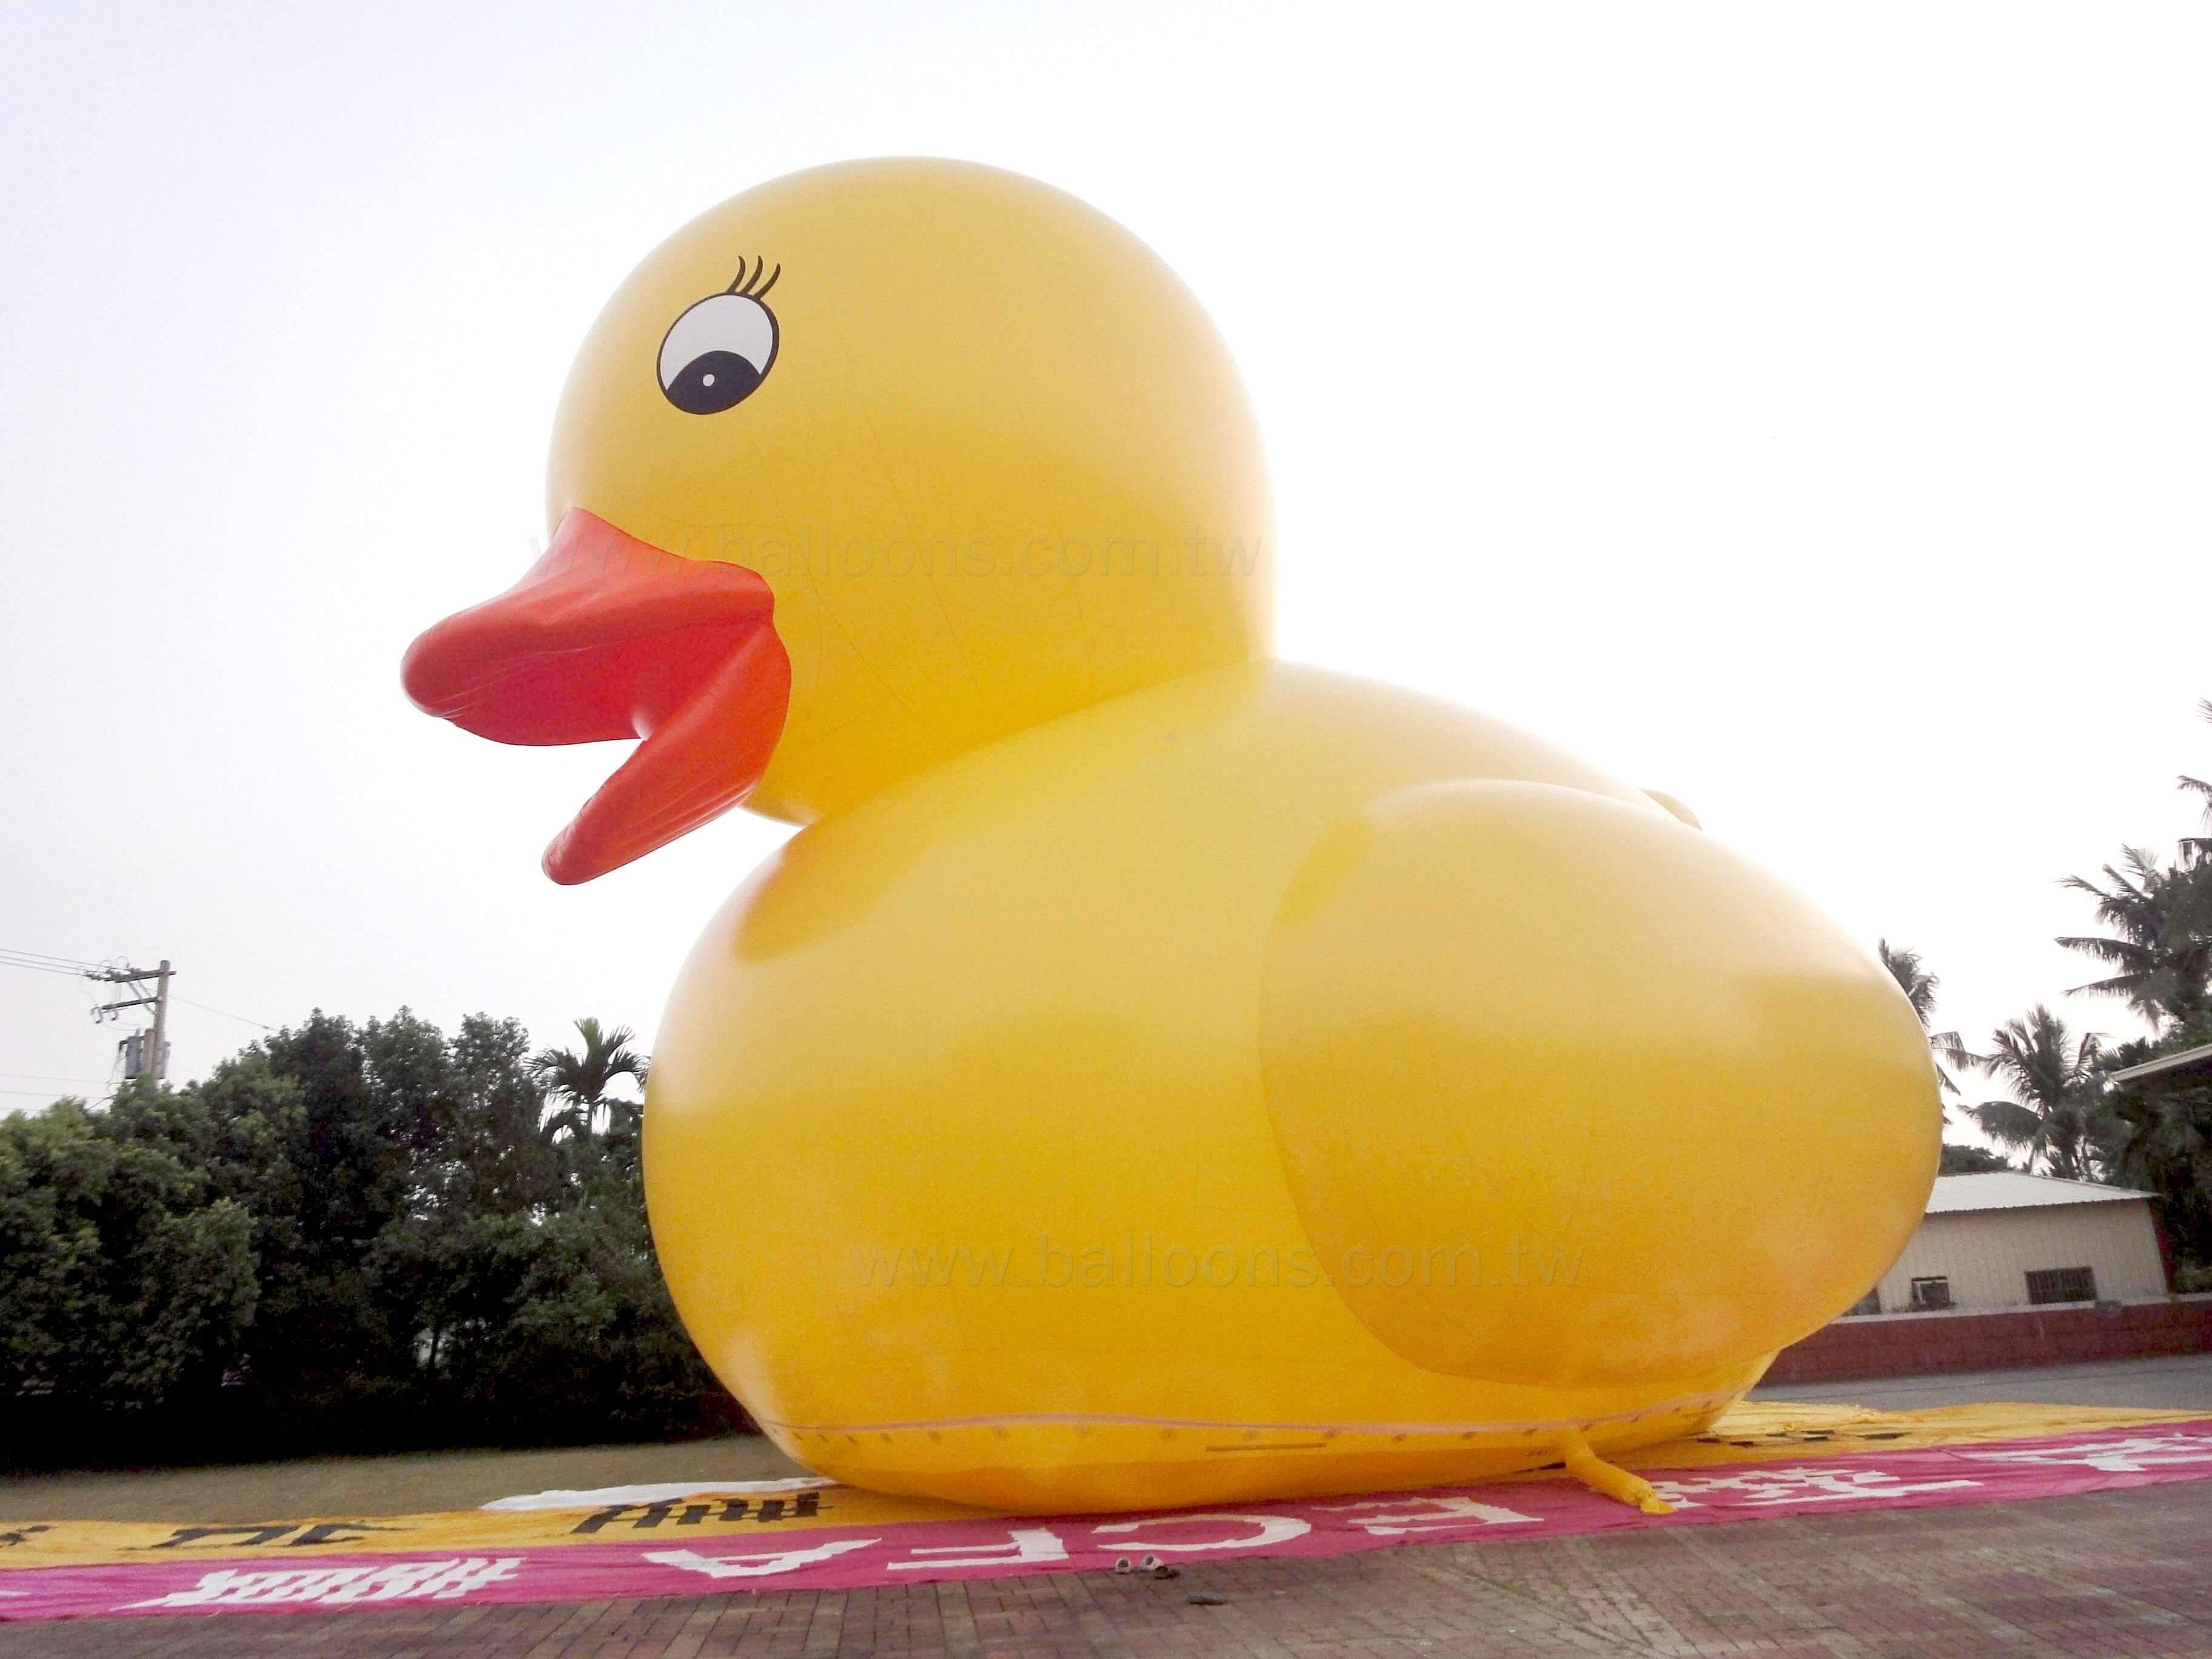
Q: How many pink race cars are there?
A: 0